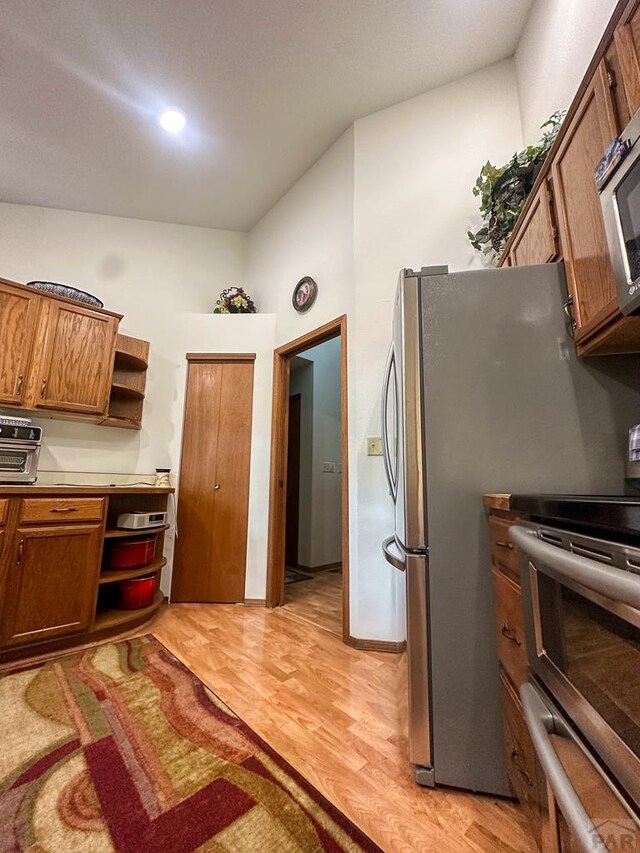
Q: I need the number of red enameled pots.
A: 2